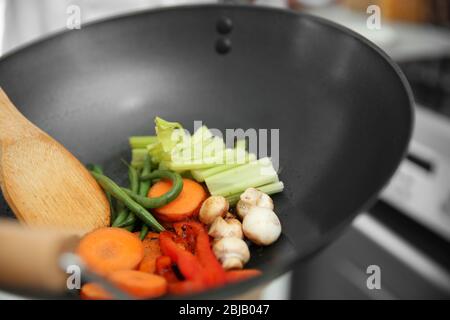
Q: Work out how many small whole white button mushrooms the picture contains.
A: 5